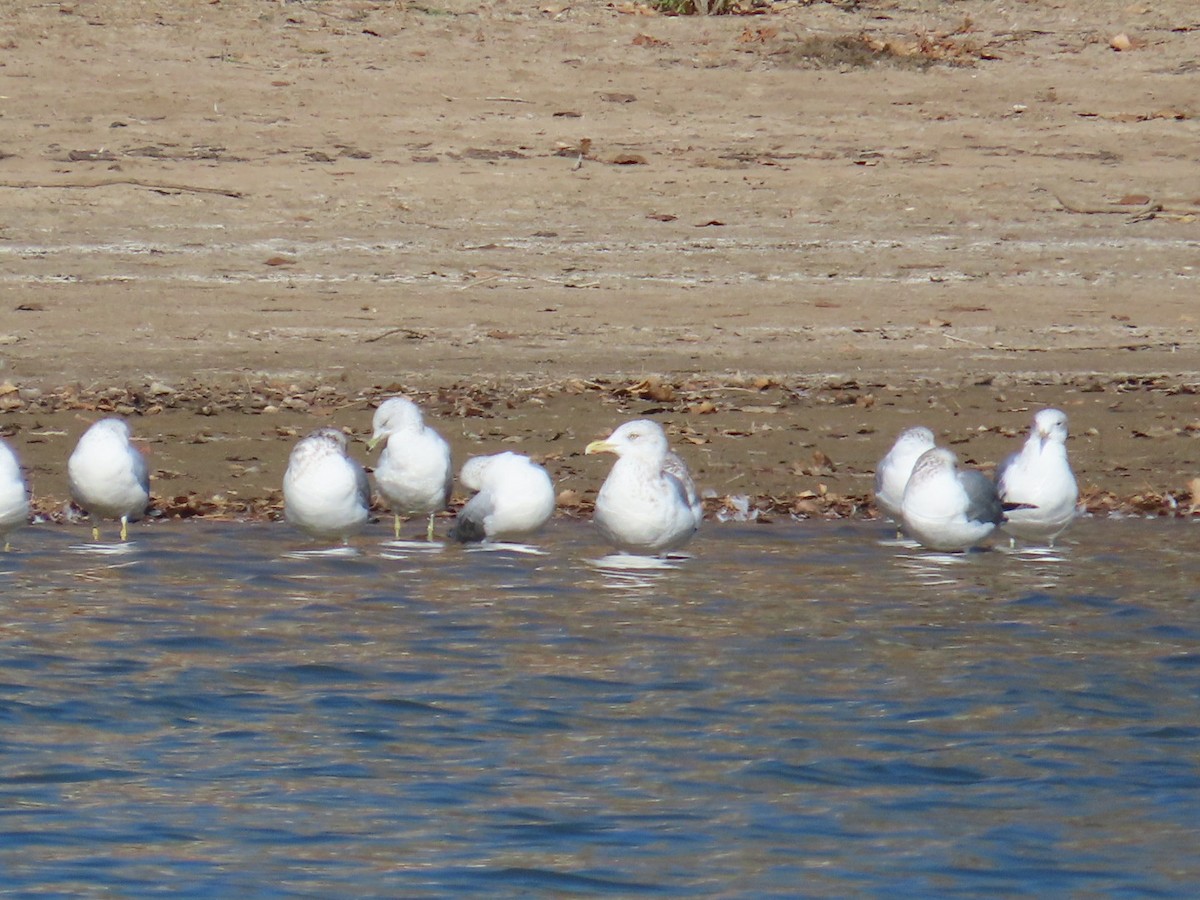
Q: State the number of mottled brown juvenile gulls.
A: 0